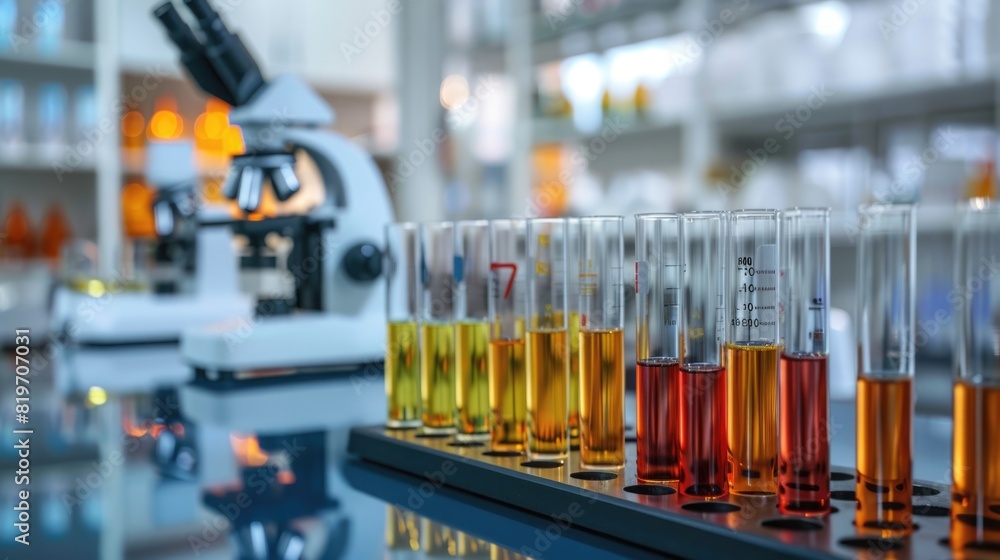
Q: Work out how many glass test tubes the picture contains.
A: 13